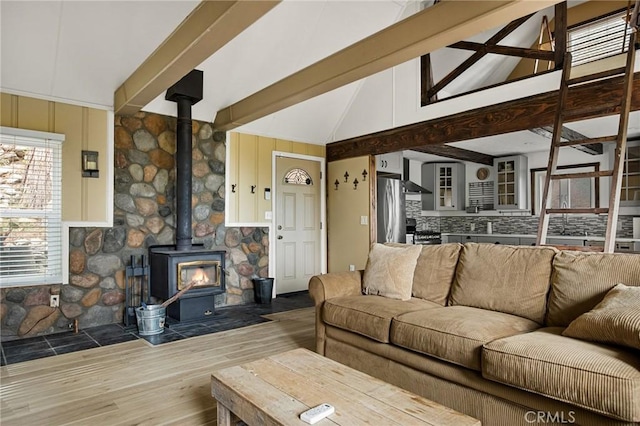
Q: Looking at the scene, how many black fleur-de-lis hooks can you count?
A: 4